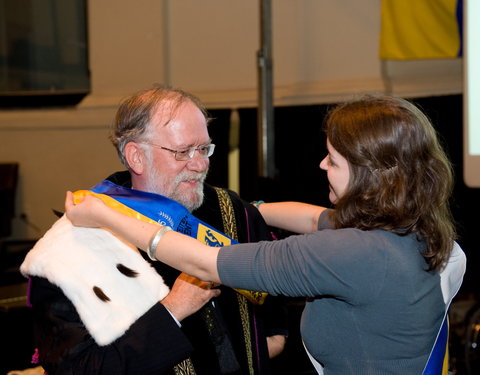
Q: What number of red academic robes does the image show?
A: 0